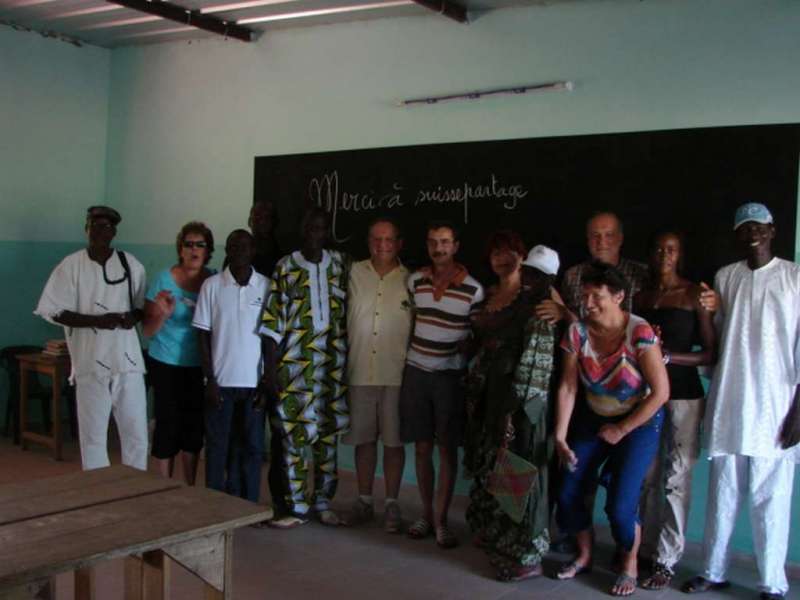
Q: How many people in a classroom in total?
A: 13